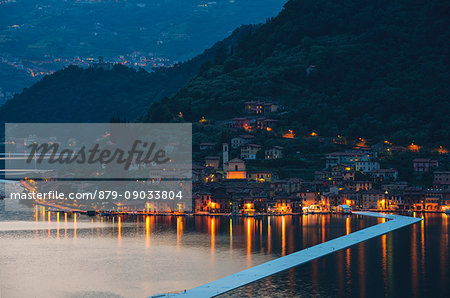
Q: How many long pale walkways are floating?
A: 1